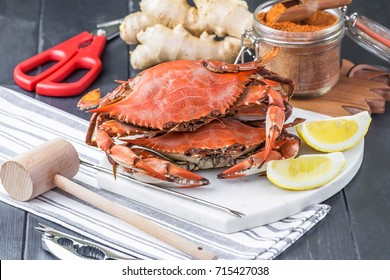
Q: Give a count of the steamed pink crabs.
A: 2